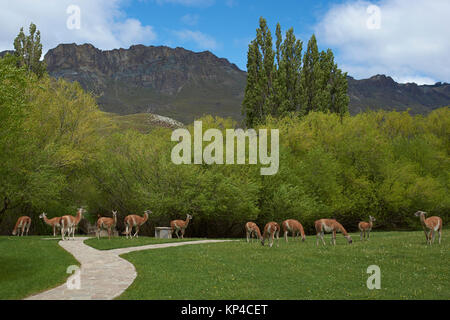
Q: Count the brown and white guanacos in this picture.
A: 12